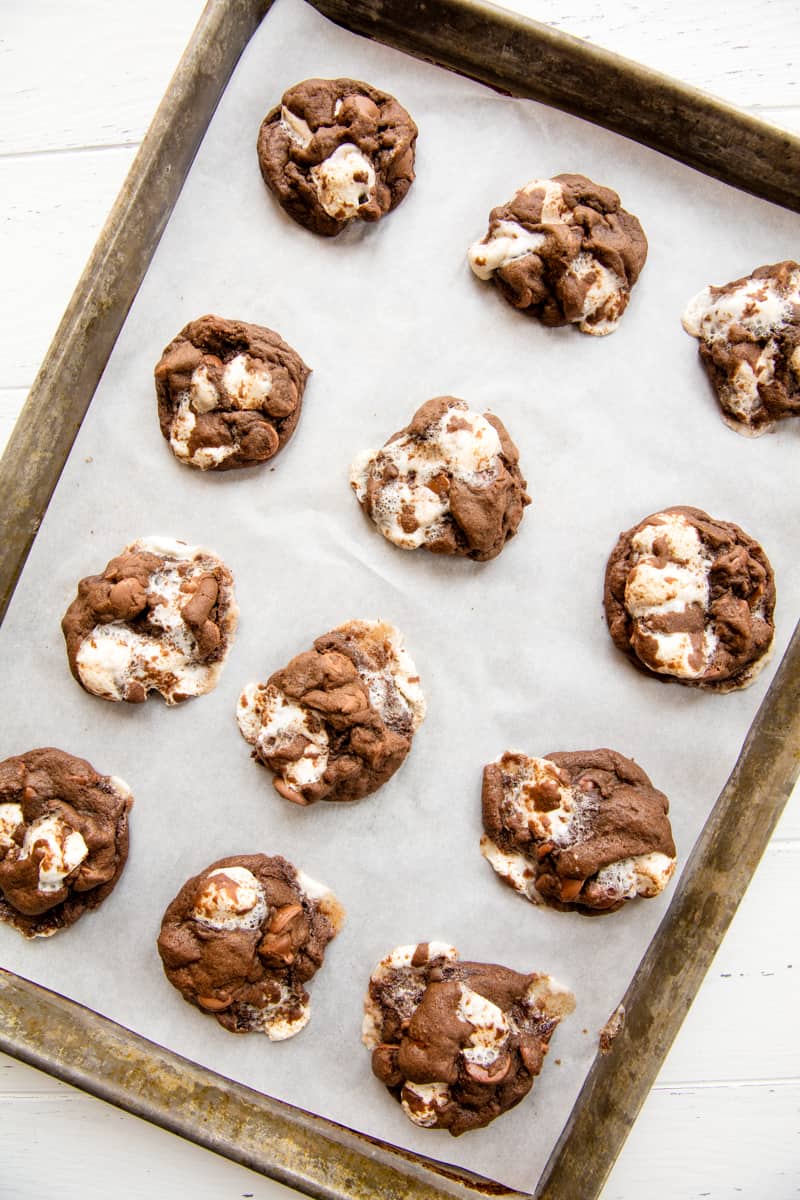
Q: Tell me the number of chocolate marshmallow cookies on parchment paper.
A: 12